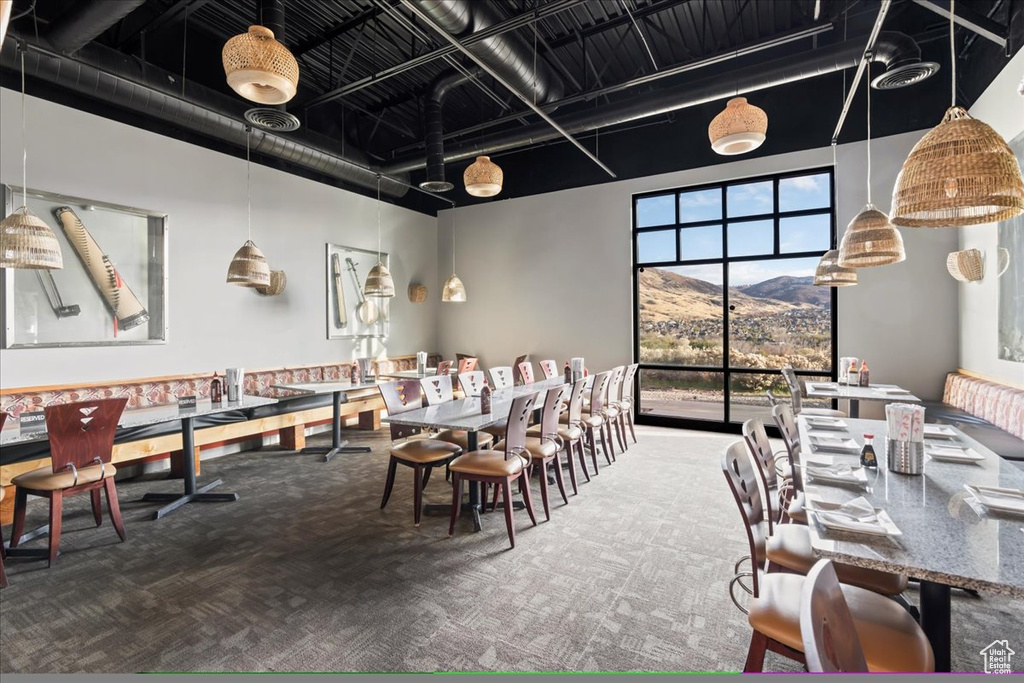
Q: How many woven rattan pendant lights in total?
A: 10